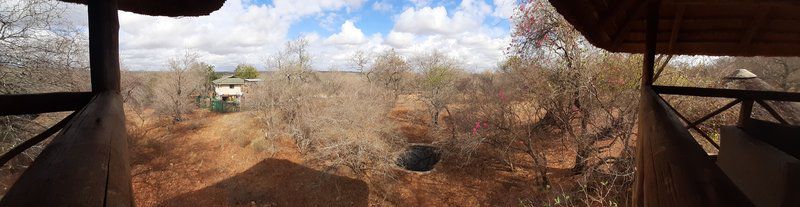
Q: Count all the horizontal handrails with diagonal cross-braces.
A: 2